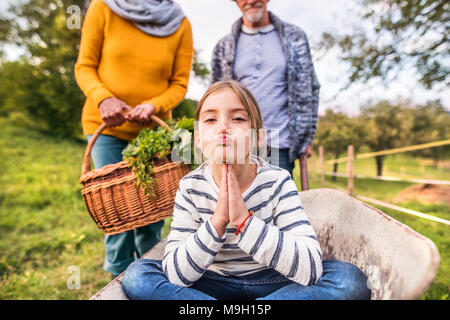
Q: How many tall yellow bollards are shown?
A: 0